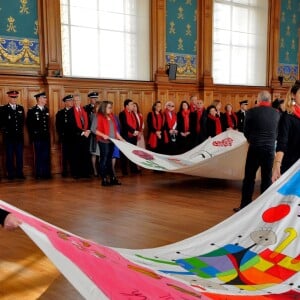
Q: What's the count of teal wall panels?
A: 3